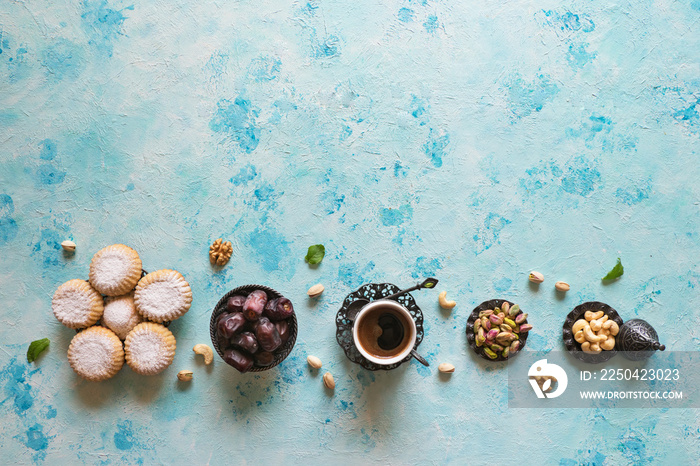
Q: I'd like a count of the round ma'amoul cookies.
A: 6